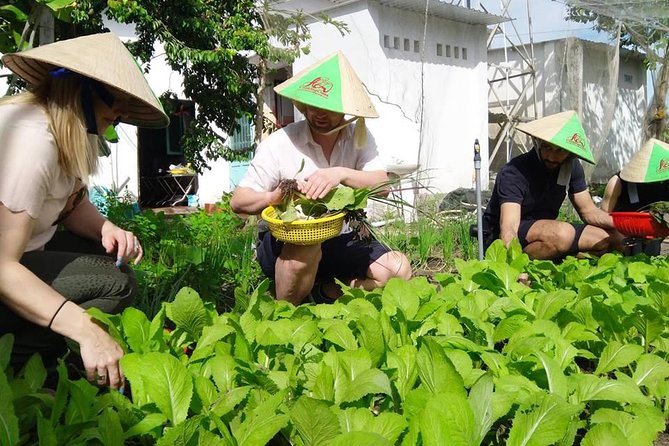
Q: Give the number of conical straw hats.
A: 4